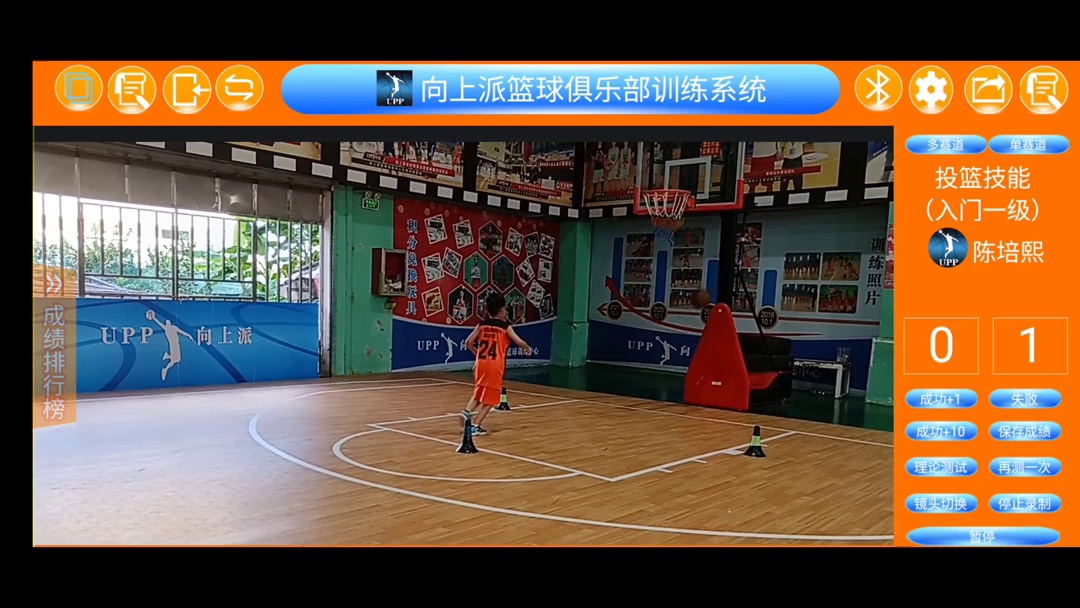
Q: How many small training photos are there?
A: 15